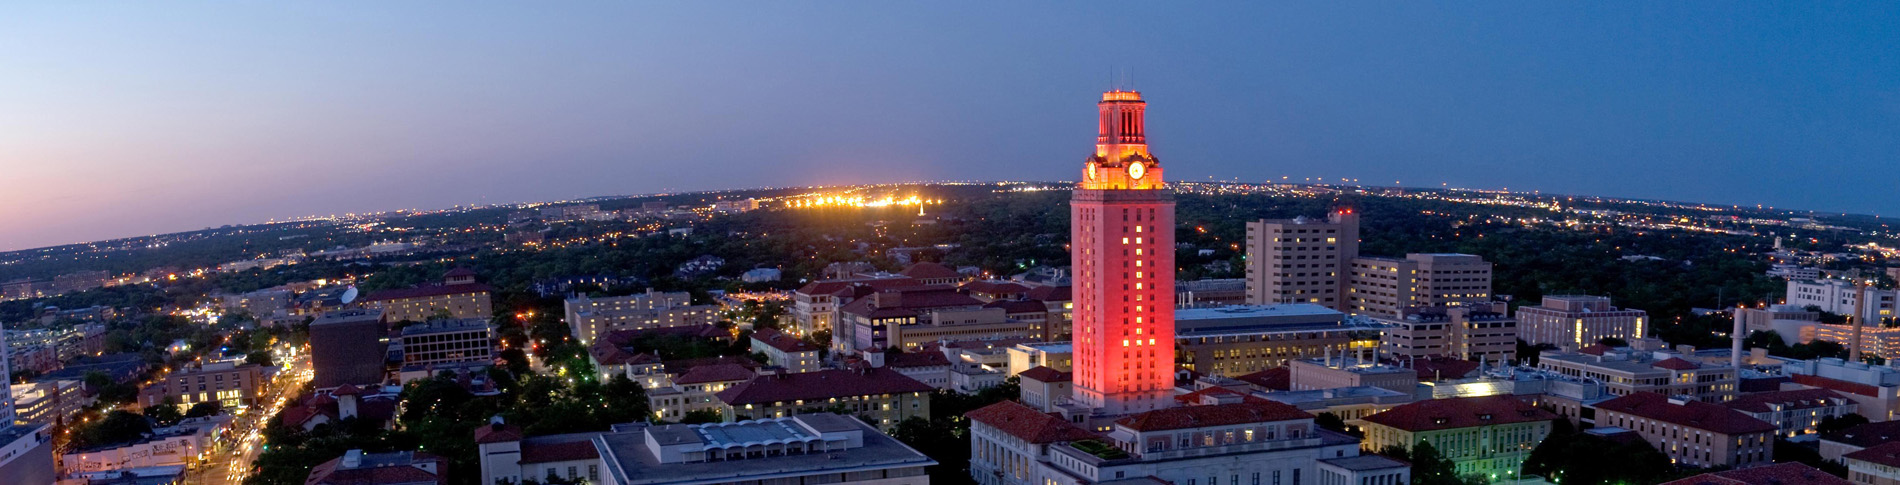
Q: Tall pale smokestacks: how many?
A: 2